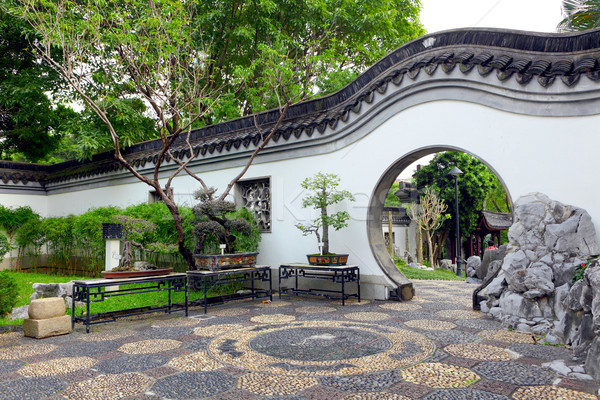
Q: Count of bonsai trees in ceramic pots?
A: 3